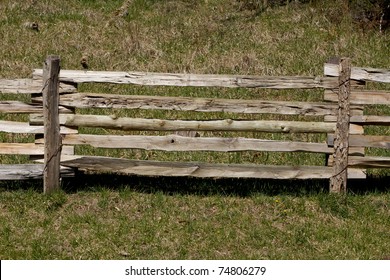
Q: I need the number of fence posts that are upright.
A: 2